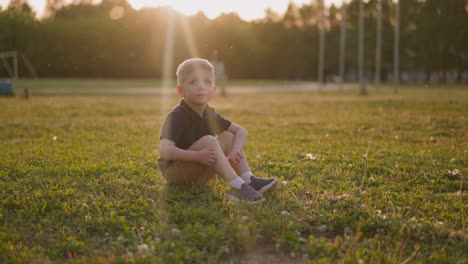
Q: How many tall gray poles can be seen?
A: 5